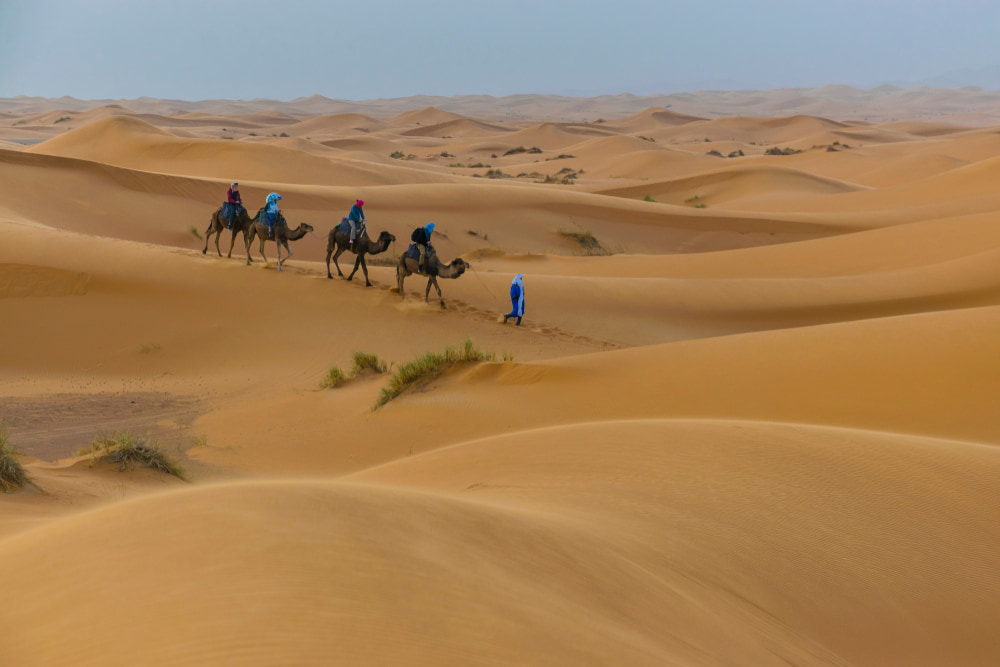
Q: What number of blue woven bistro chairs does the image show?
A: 0